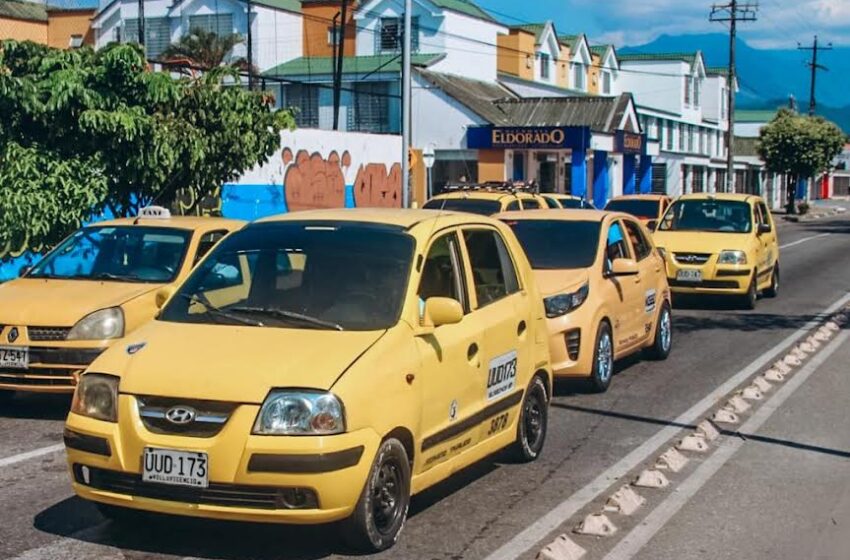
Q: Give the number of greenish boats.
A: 0